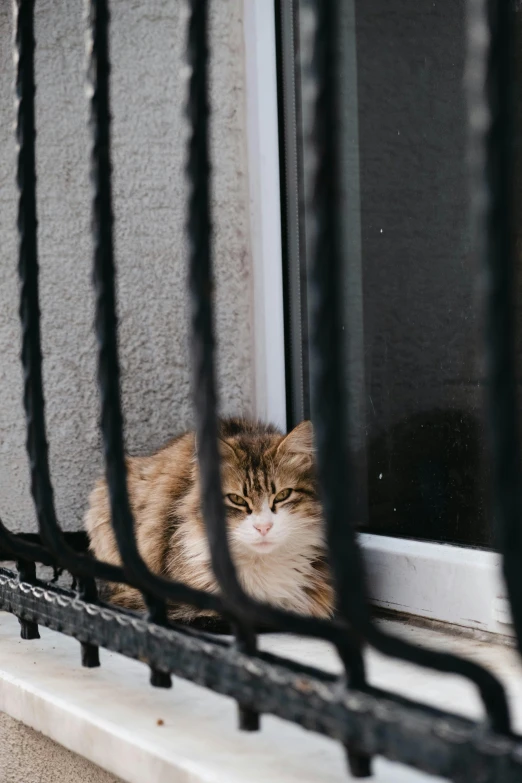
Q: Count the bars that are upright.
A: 5